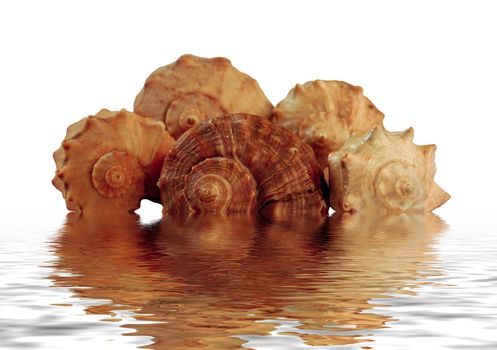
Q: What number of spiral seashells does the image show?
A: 5